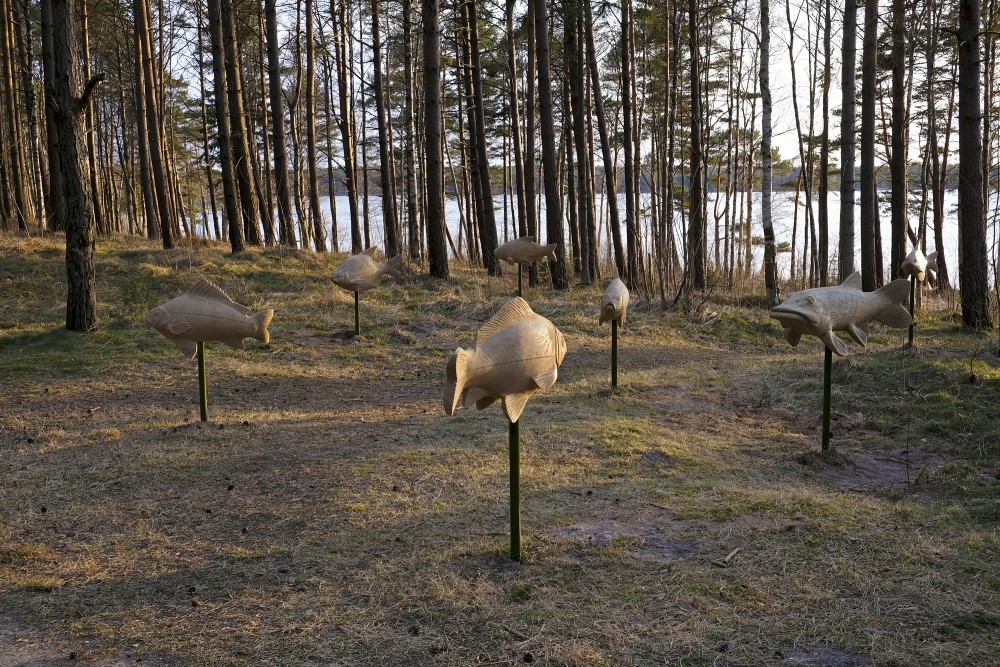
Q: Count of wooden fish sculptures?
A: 7